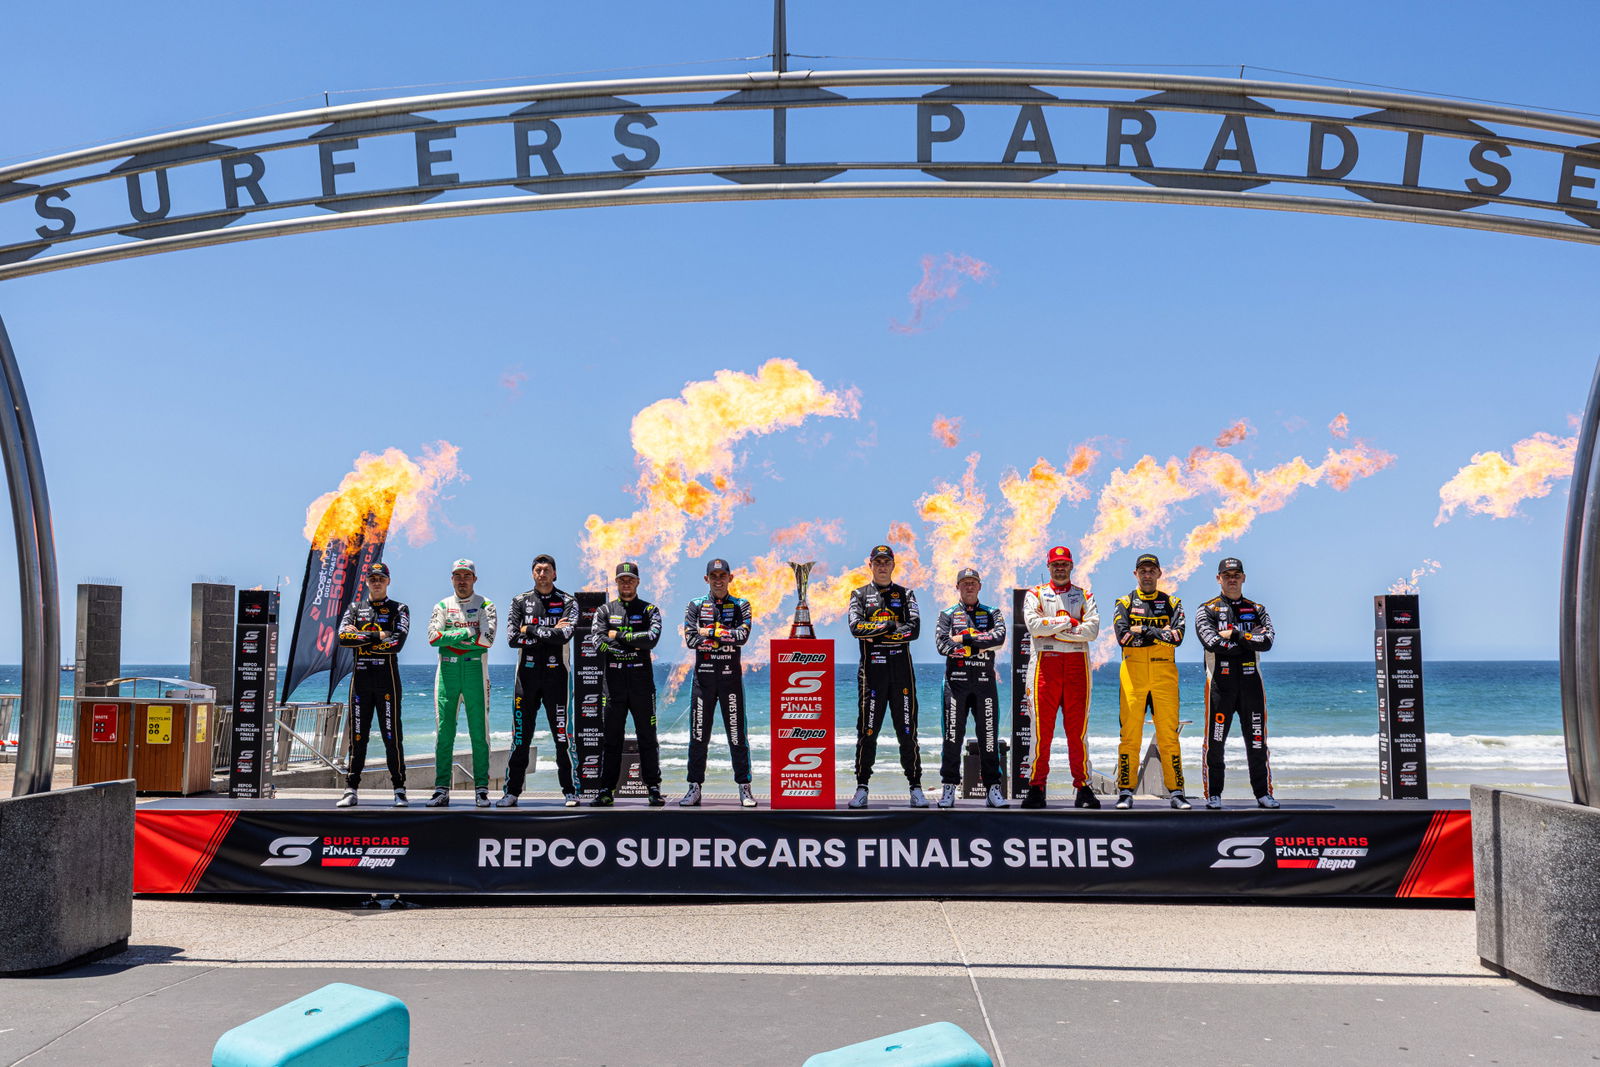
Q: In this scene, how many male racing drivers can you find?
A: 10